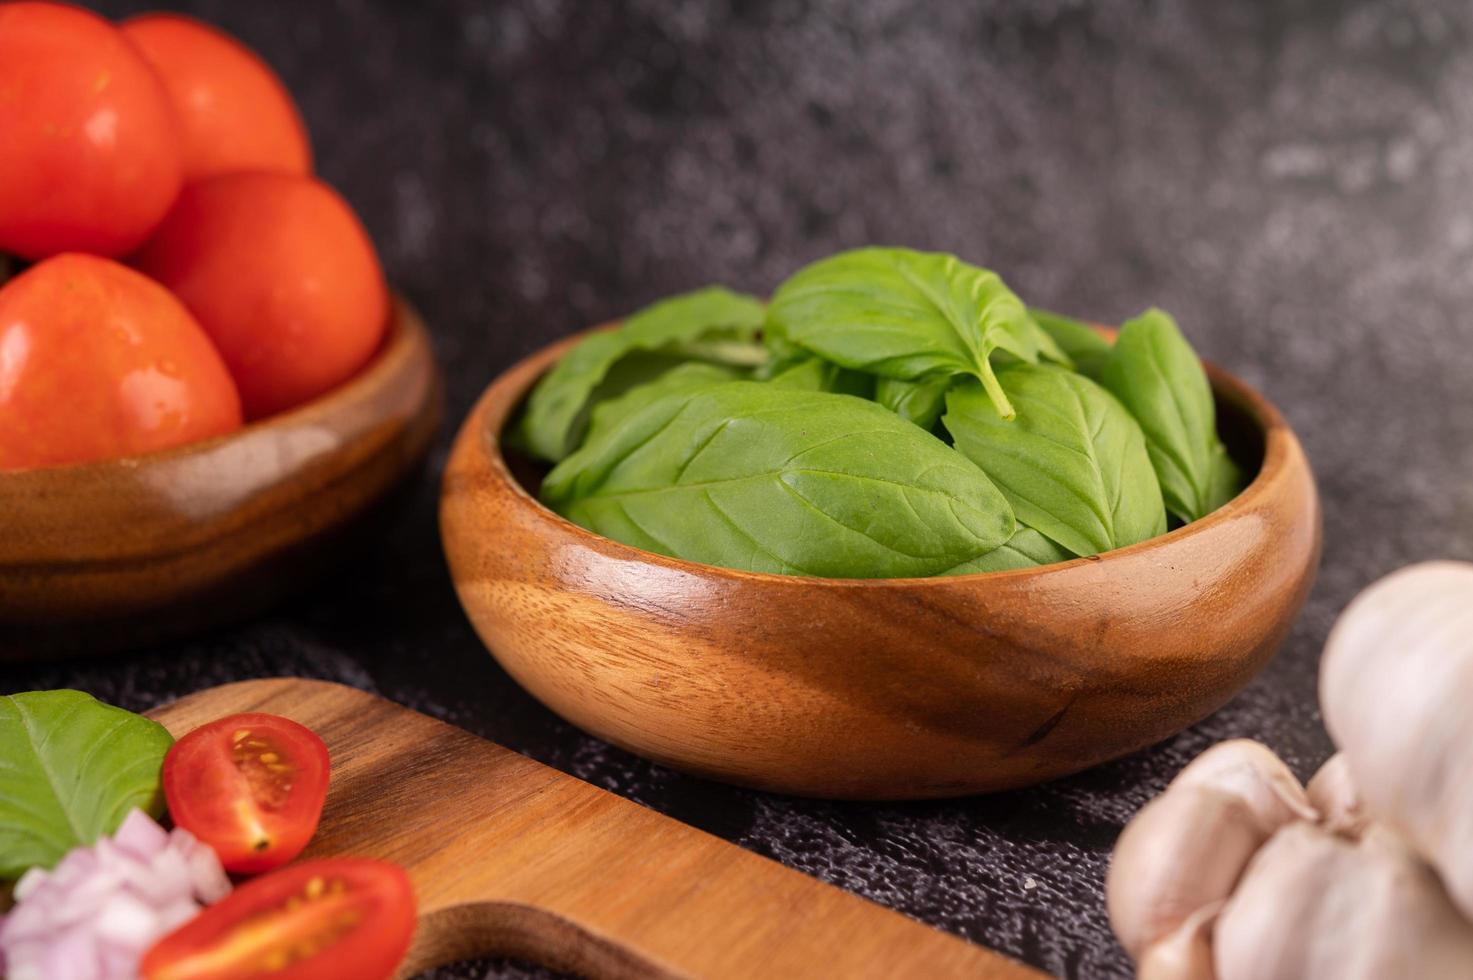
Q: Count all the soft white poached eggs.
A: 0